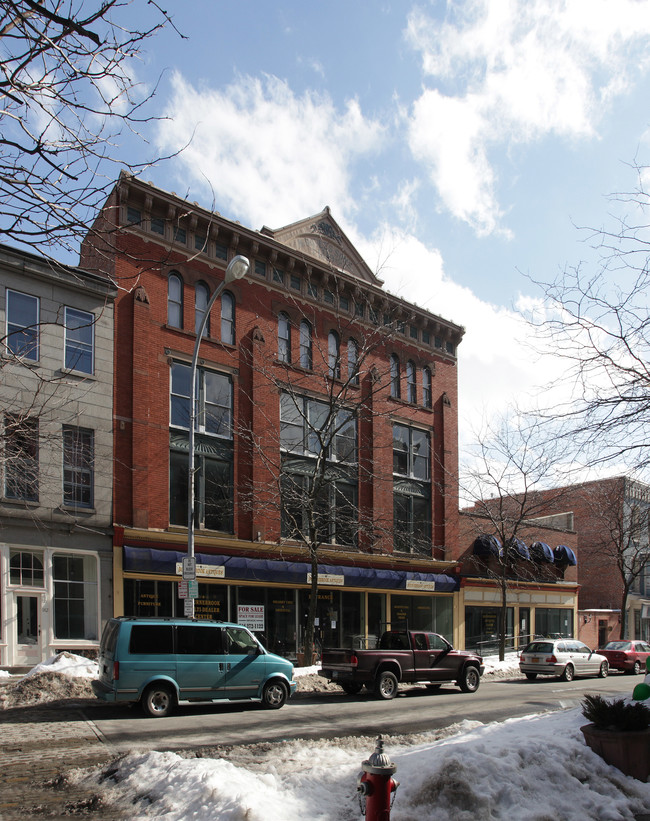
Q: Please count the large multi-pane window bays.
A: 3